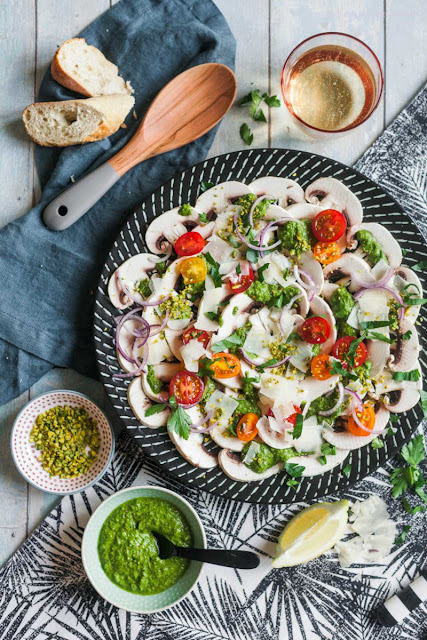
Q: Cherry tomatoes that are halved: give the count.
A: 14